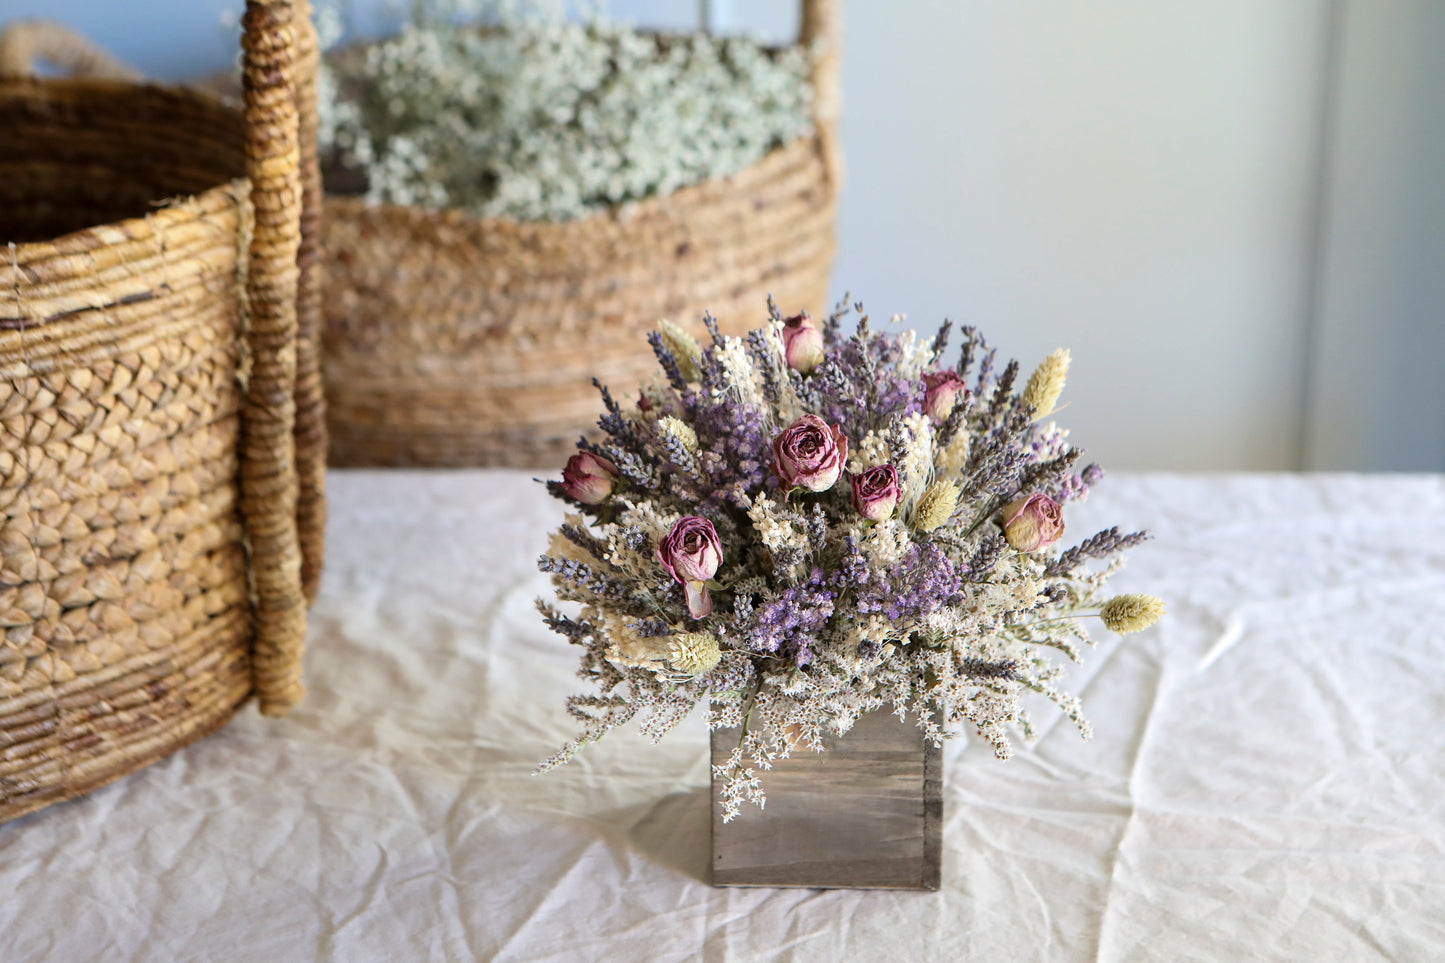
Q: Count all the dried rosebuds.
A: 7